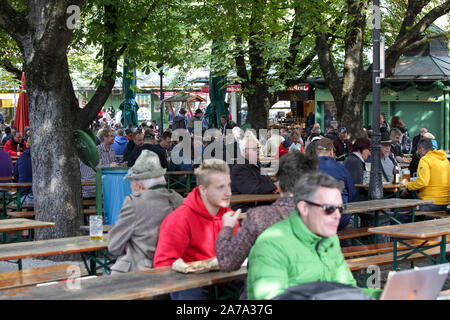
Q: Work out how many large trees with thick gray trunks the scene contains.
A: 3